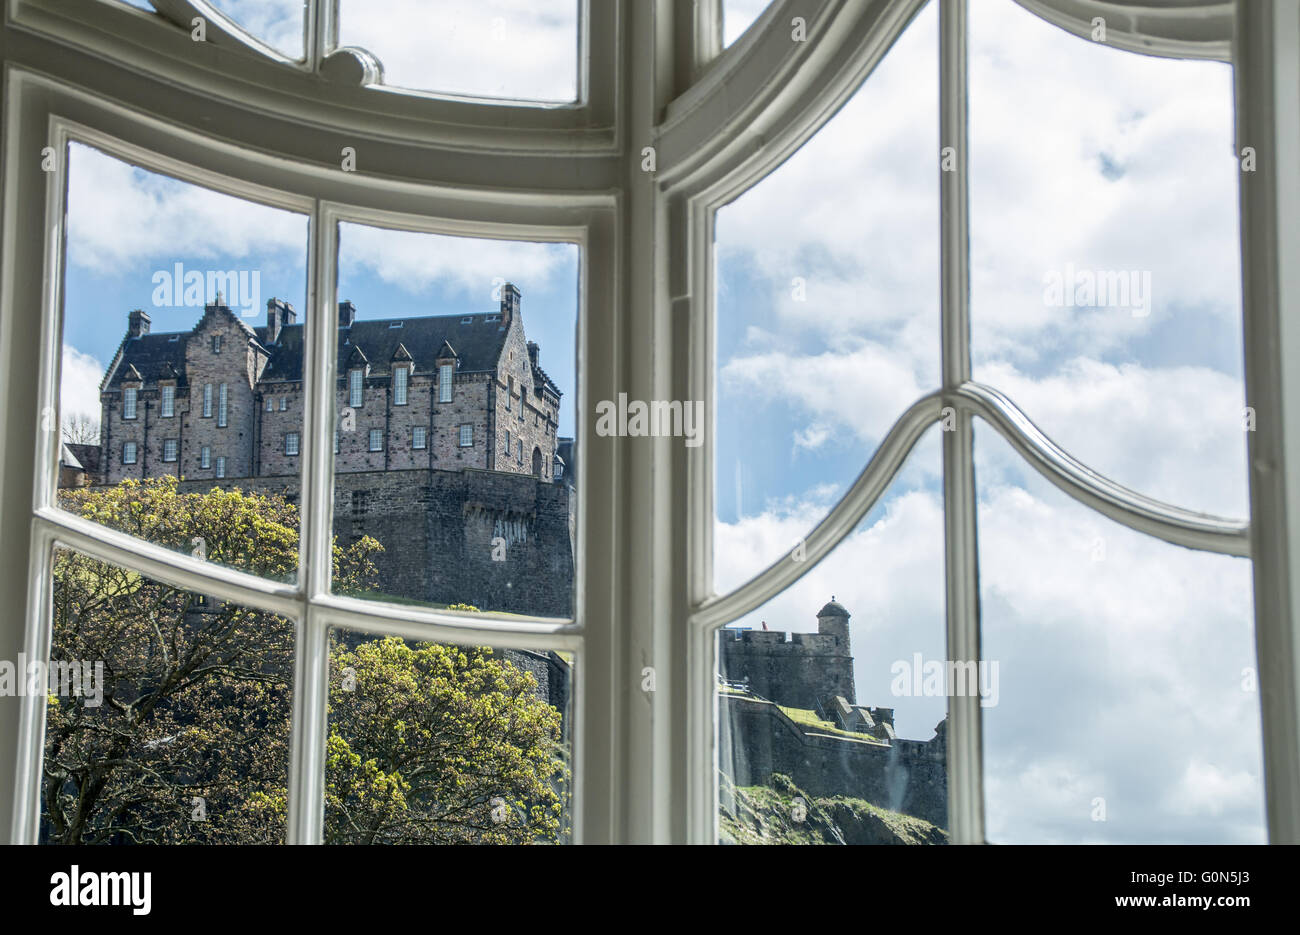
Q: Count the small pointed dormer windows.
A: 5